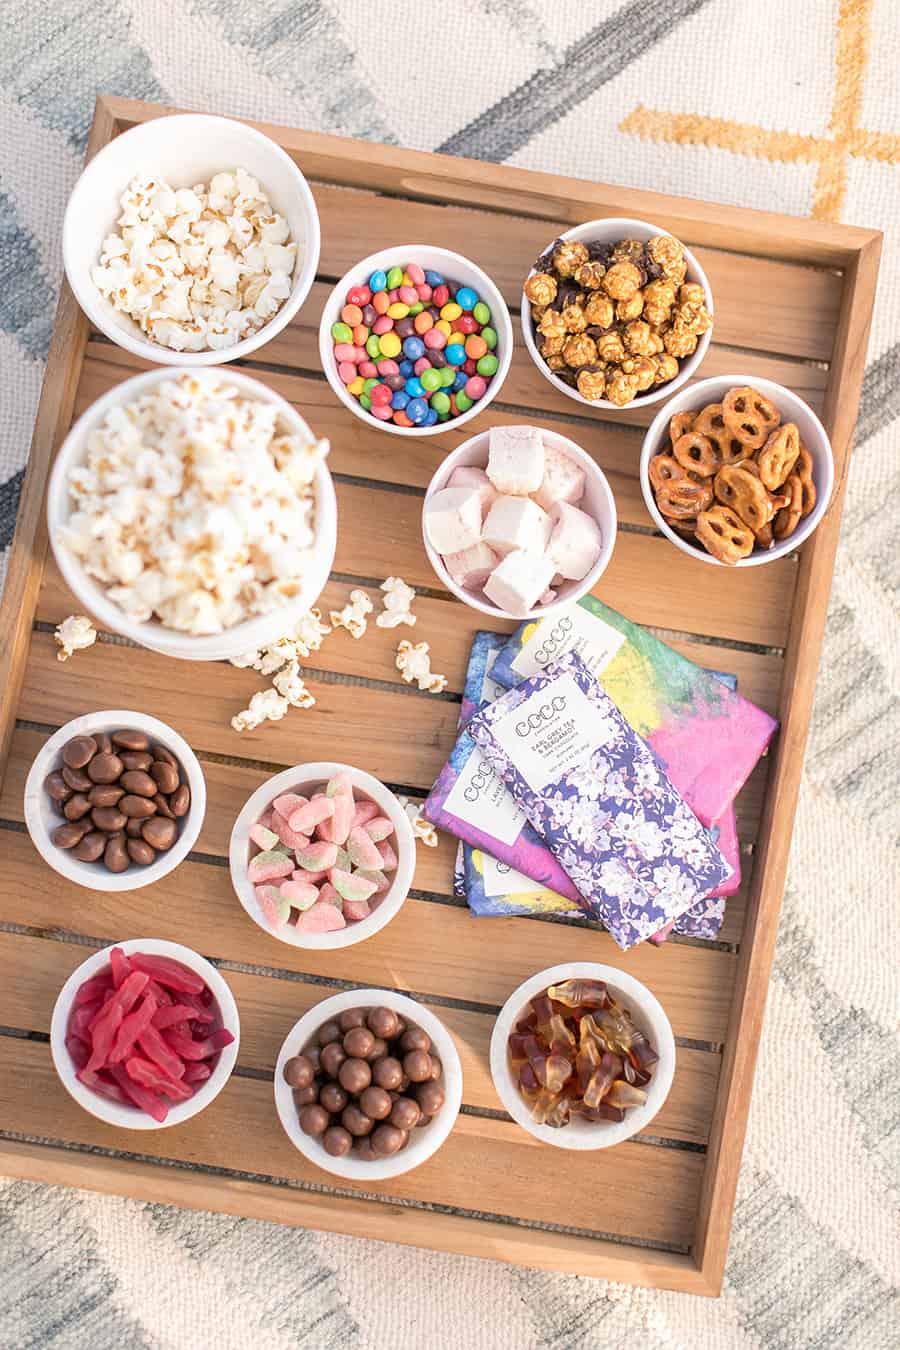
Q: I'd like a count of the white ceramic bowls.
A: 11